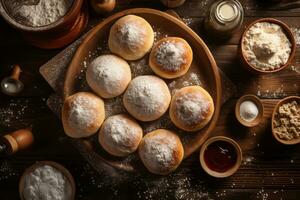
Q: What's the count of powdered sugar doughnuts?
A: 8